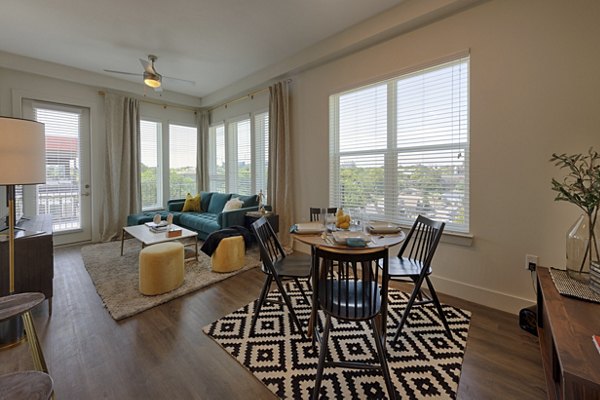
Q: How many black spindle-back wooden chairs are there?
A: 4